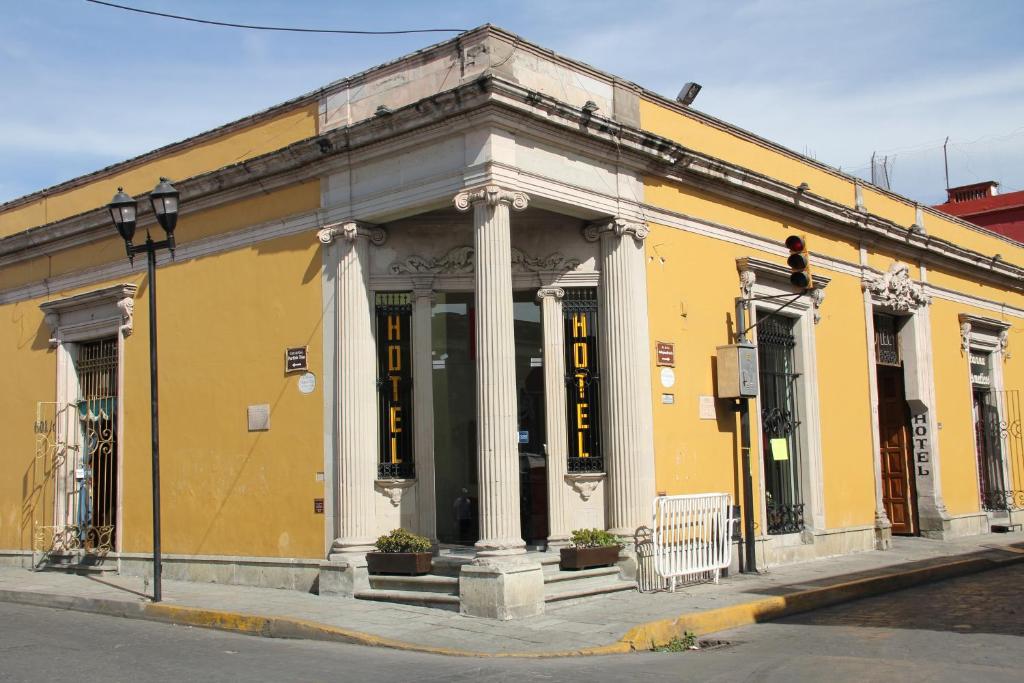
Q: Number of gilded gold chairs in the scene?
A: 0